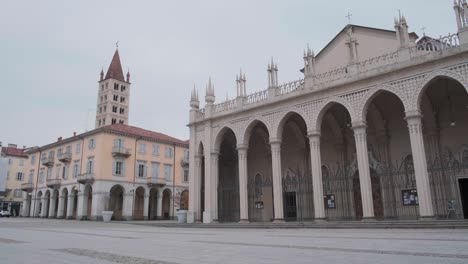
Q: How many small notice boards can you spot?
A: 3